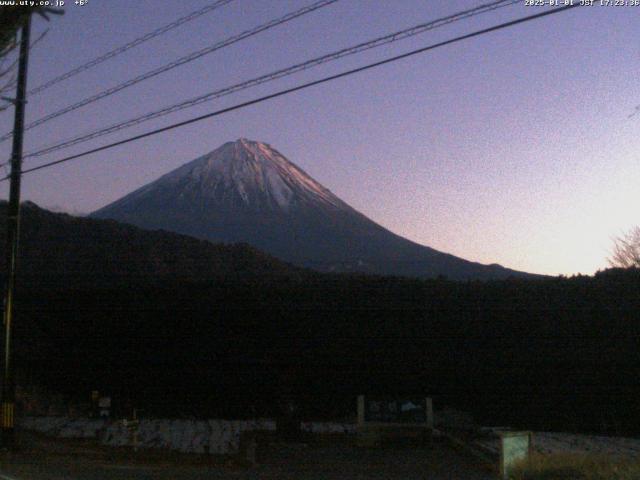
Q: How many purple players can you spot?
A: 0